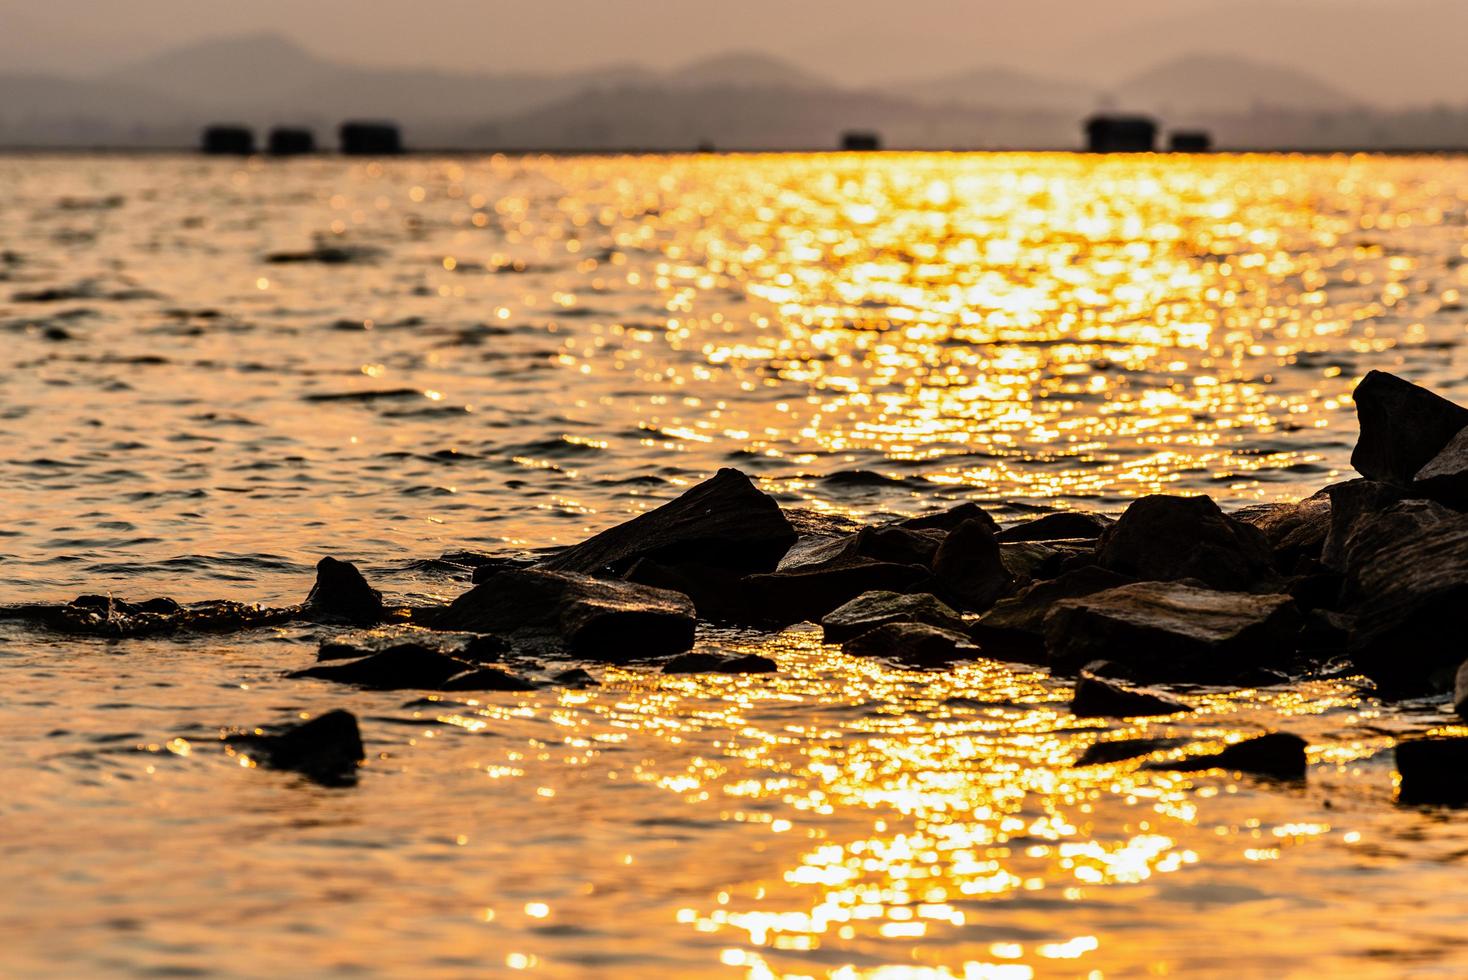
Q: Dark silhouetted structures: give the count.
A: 6